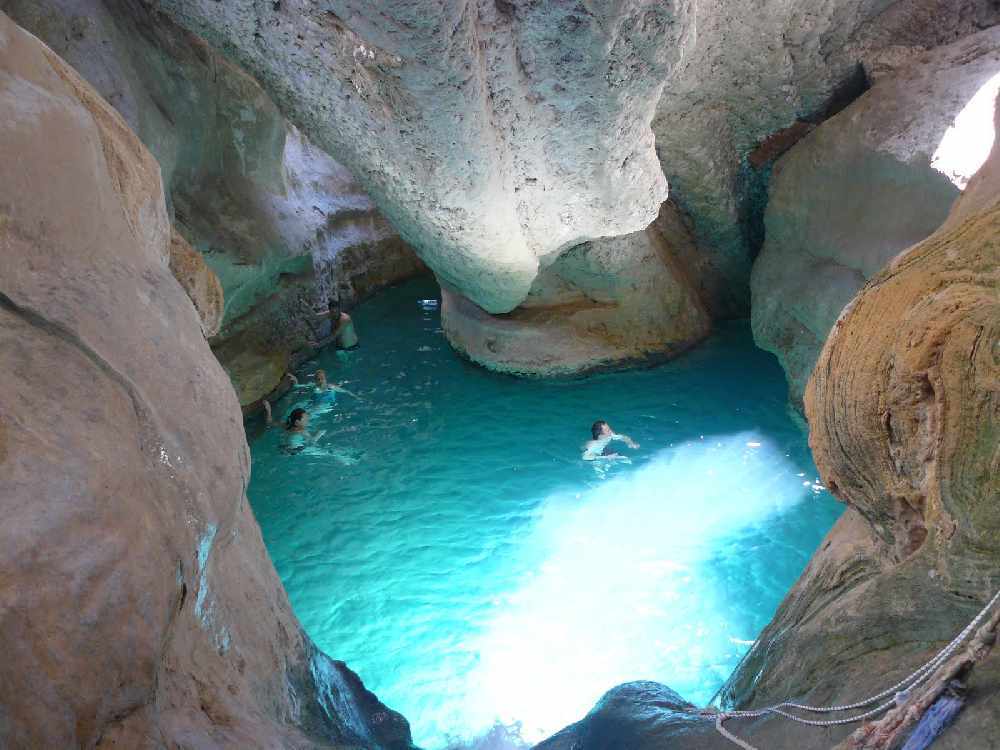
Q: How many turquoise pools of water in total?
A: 1